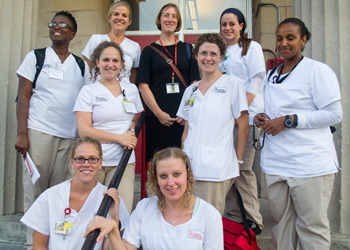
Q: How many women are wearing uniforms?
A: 8